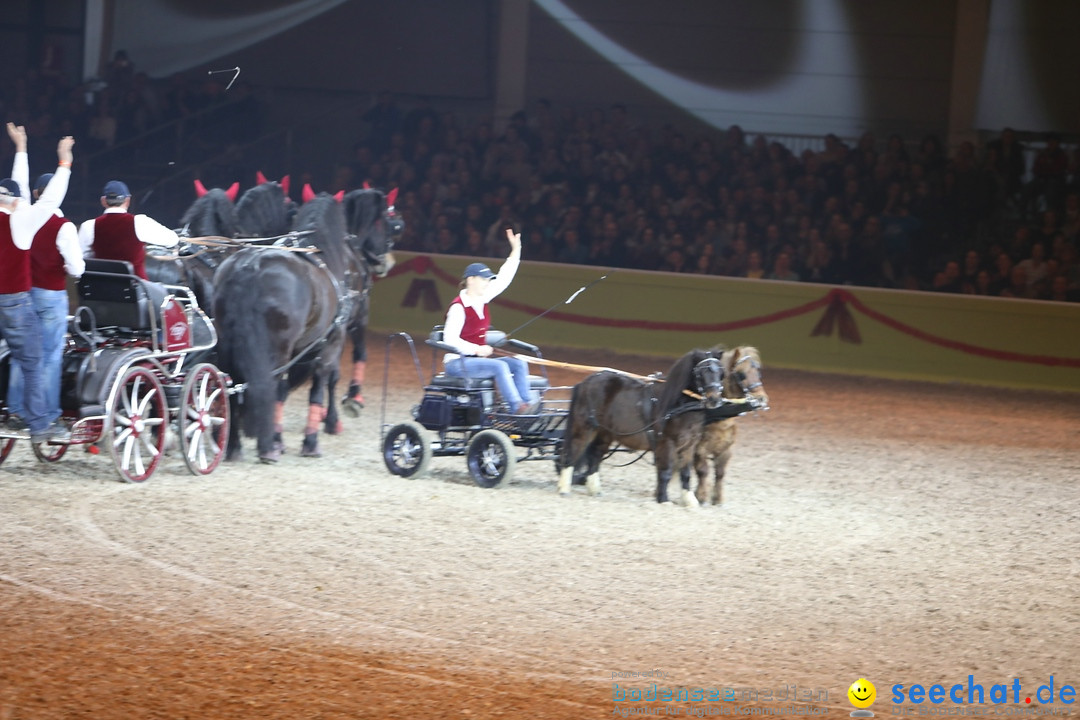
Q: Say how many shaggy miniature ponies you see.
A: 2